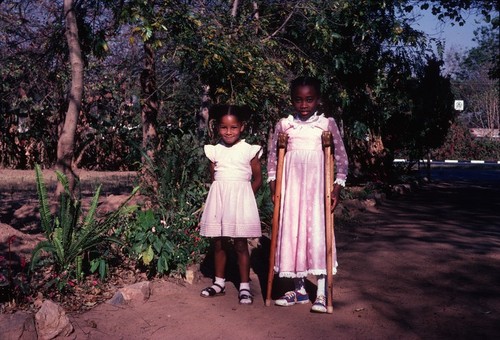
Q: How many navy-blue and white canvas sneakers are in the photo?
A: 2